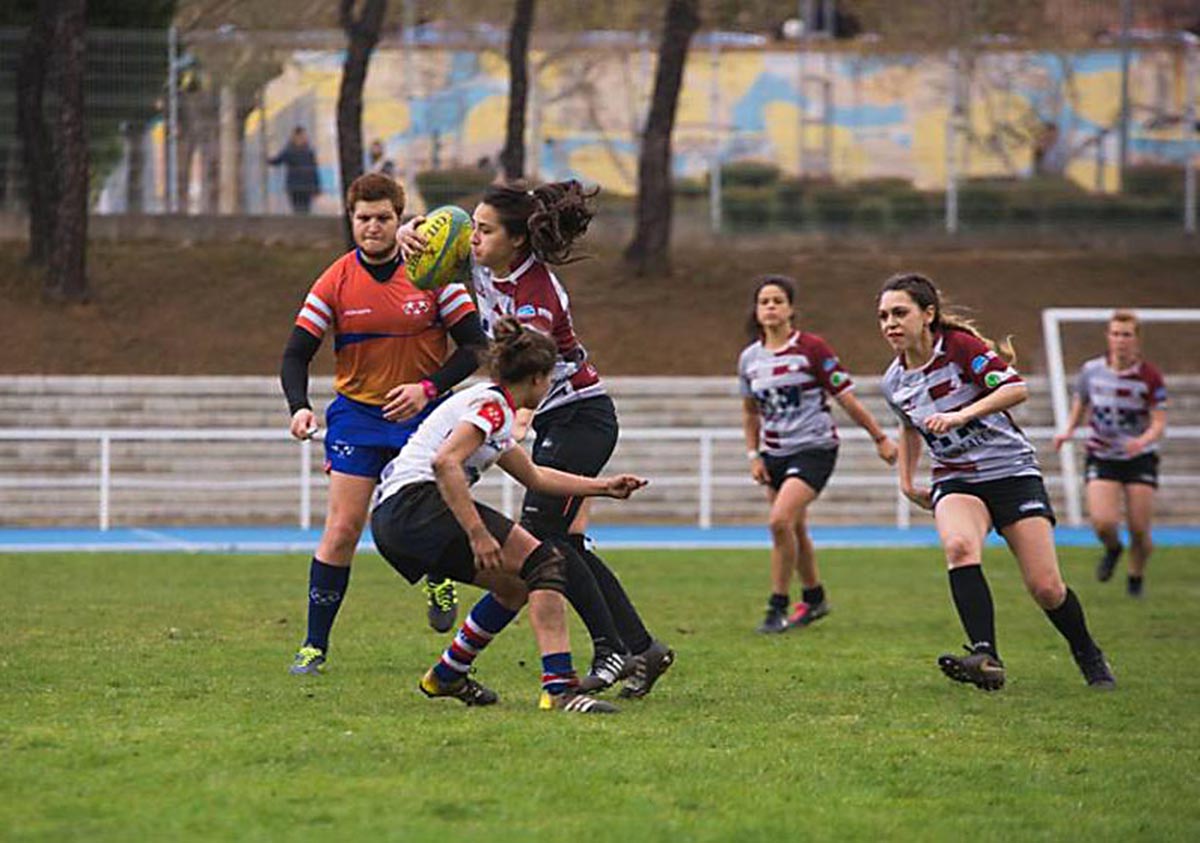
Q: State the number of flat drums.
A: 0